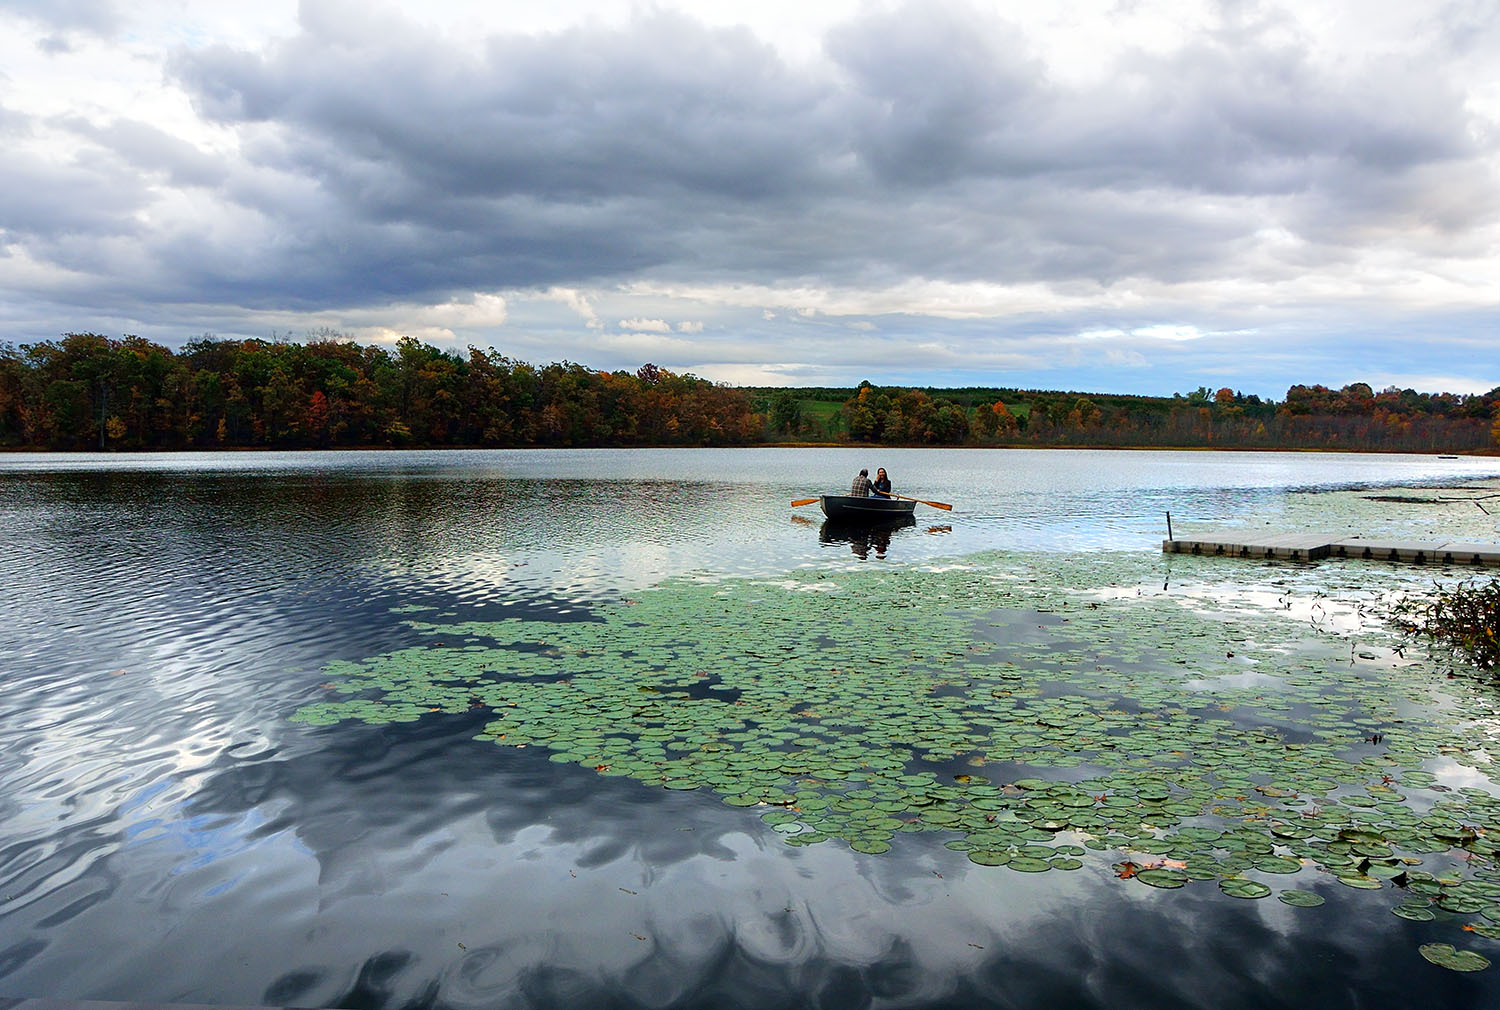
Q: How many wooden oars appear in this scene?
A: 2